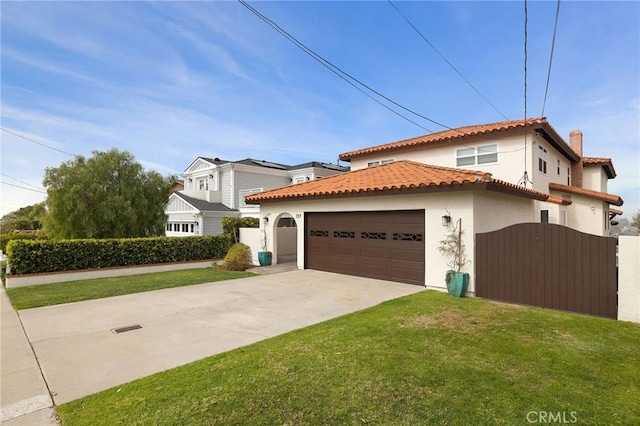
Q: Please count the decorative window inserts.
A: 4